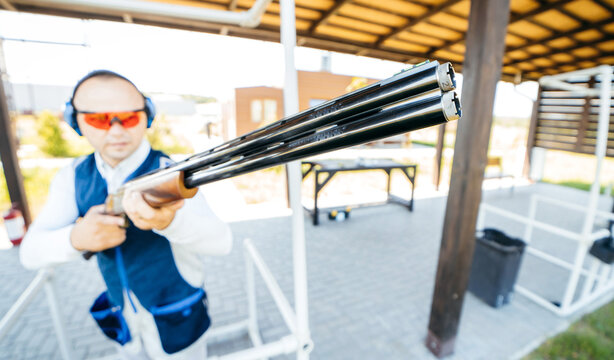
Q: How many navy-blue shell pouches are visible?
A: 2